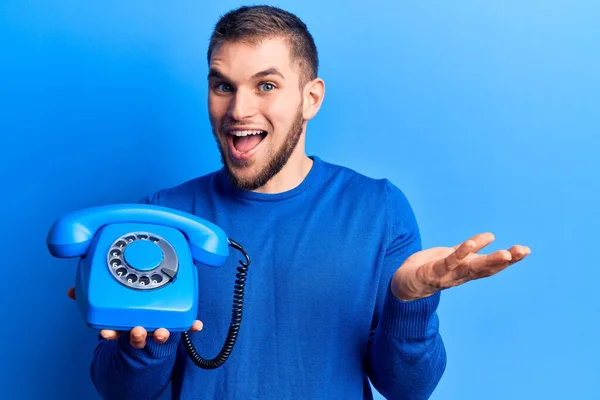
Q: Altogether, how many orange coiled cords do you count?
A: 0